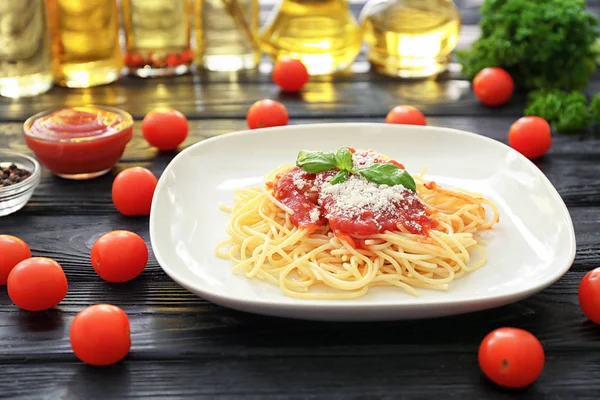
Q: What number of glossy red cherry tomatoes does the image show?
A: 13